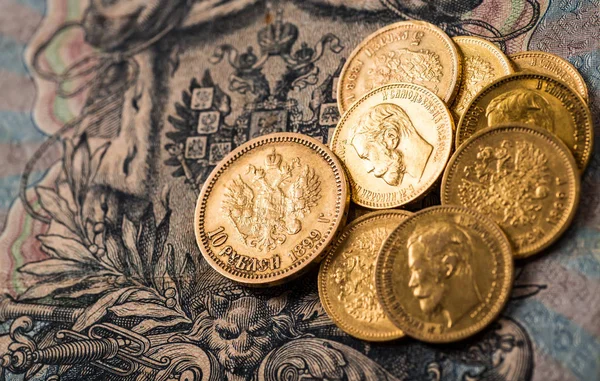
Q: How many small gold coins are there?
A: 8